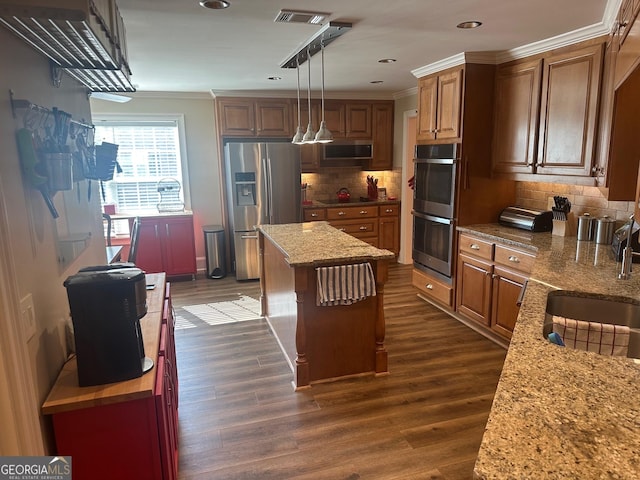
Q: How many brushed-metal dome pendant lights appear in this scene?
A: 3